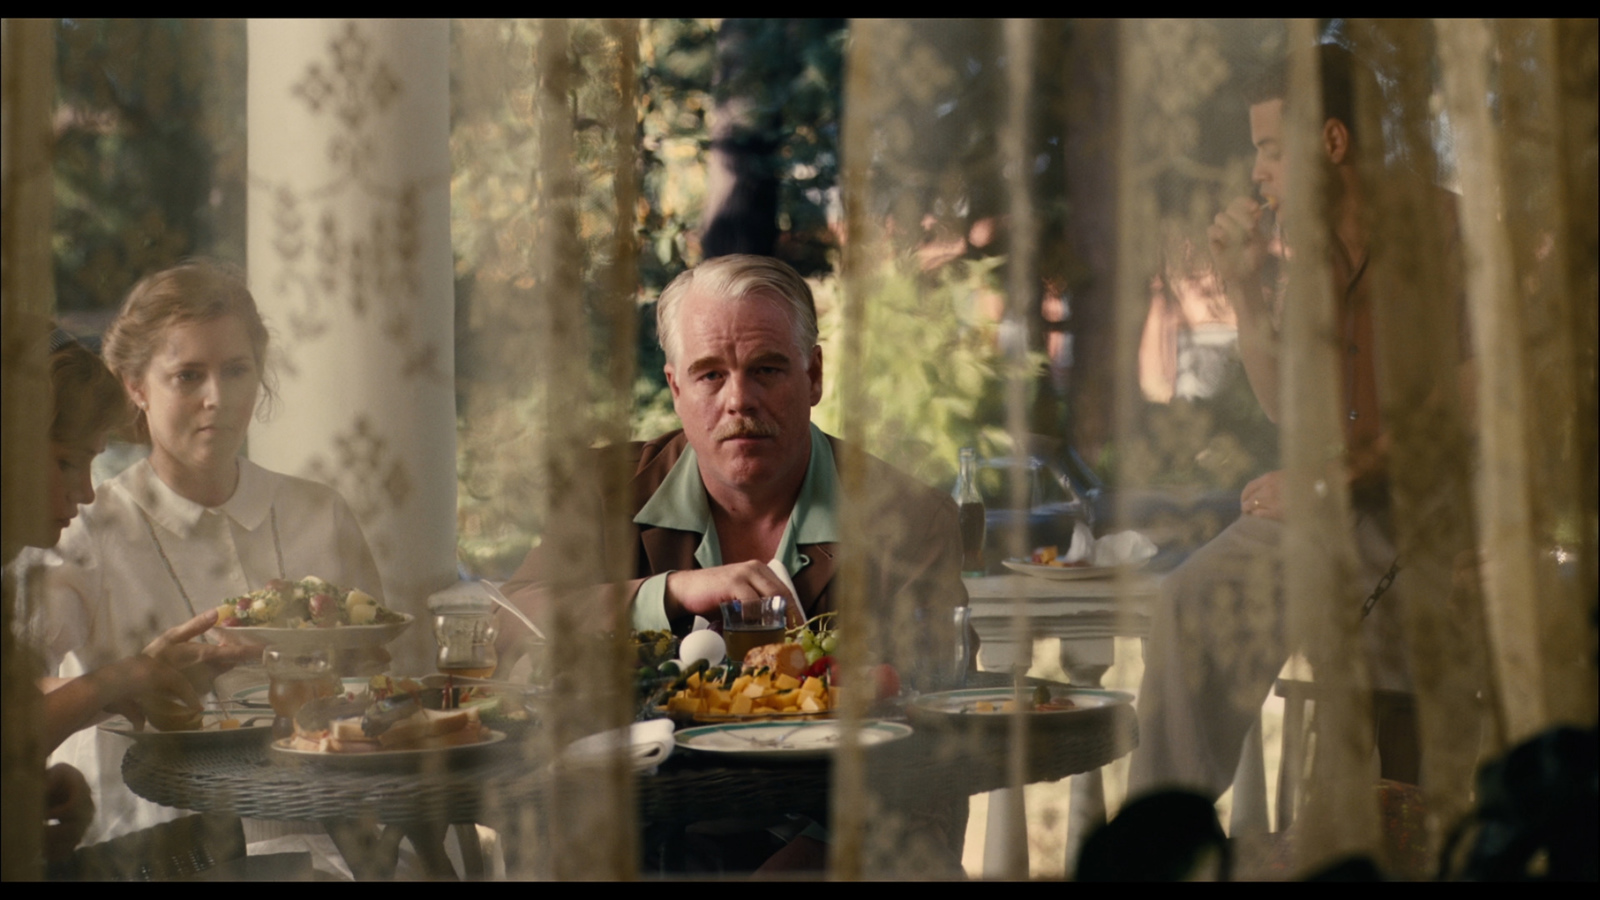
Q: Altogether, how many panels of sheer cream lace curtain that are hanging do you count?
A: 2